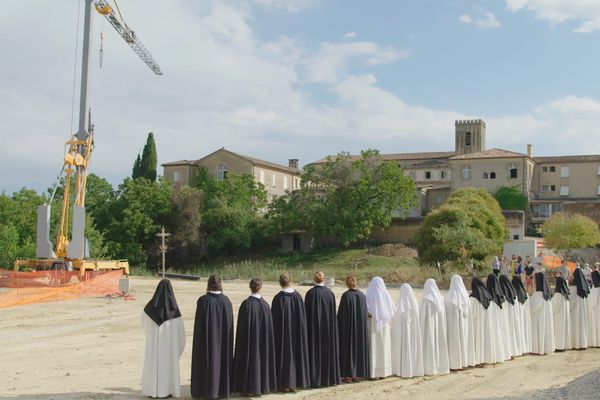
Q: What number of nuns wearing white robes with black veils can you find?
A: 9